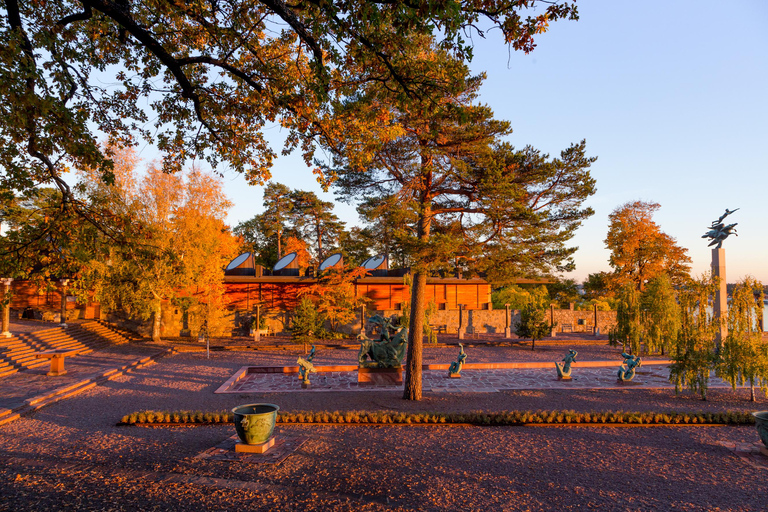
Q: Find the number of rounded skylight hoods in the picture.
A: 4